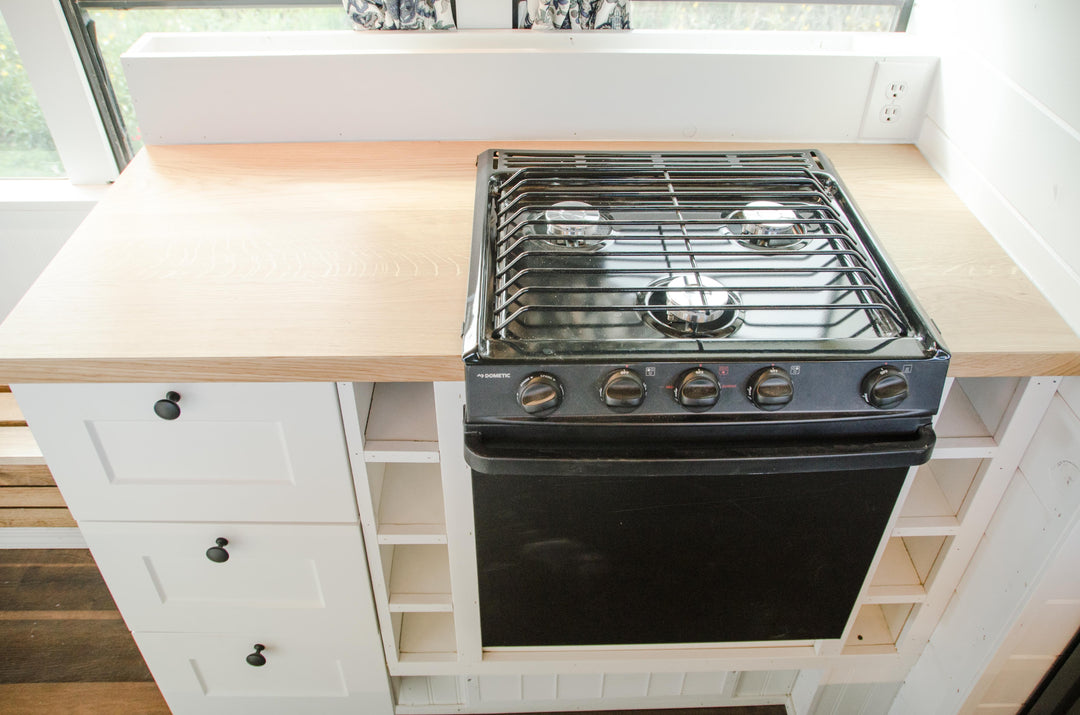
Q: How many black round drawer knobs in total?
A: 3